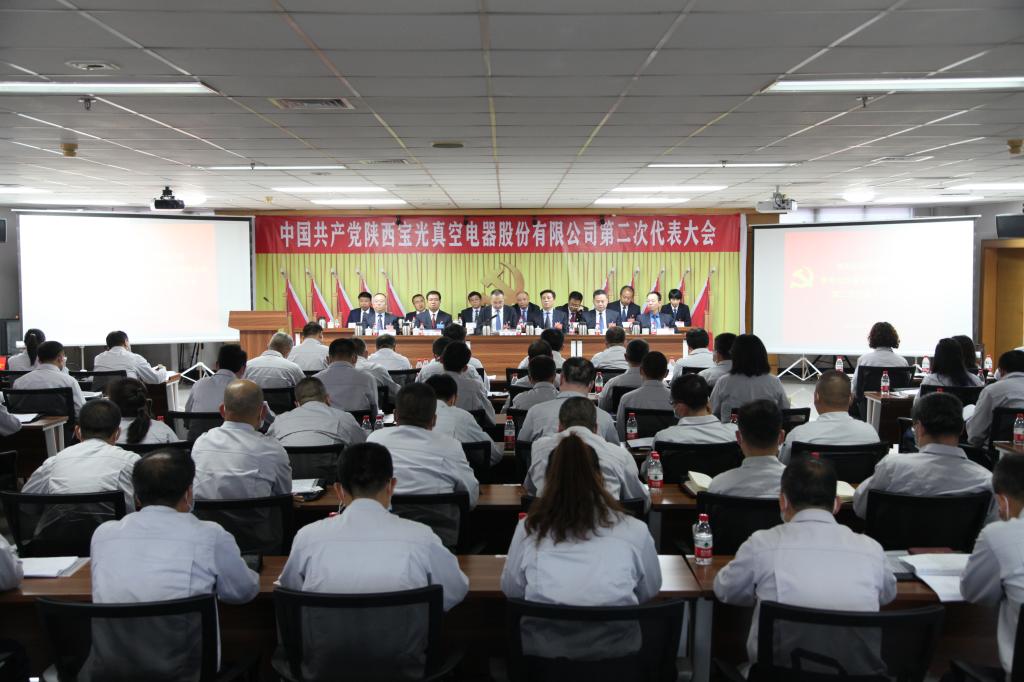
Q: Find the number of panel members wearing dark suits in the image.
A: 13